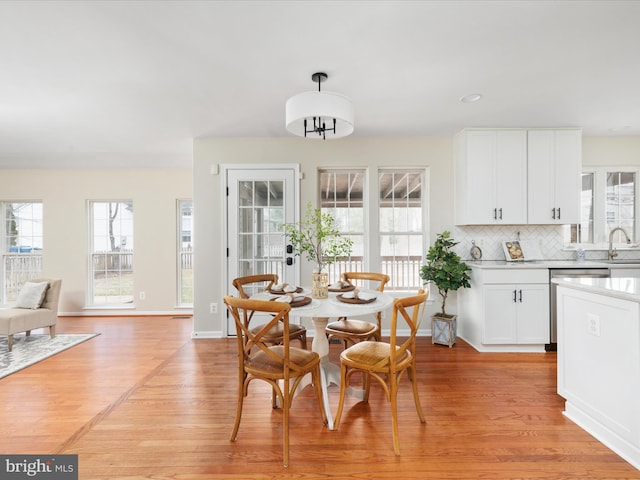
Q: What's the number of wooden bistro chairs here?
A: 4